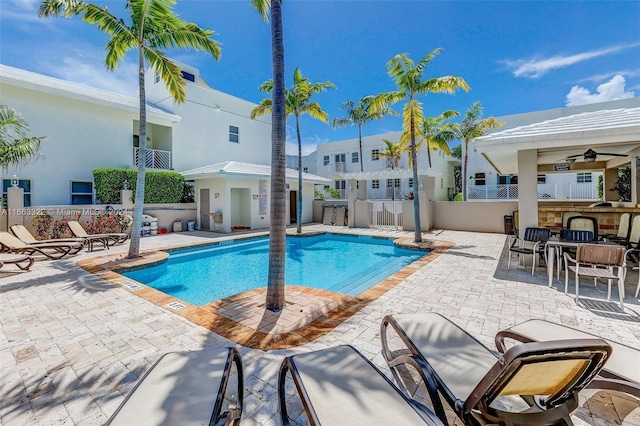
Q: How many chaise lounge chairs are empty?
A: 8